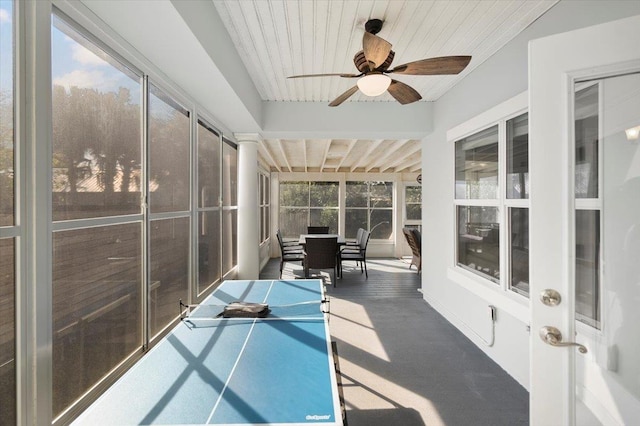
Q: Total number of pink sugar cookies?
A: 0